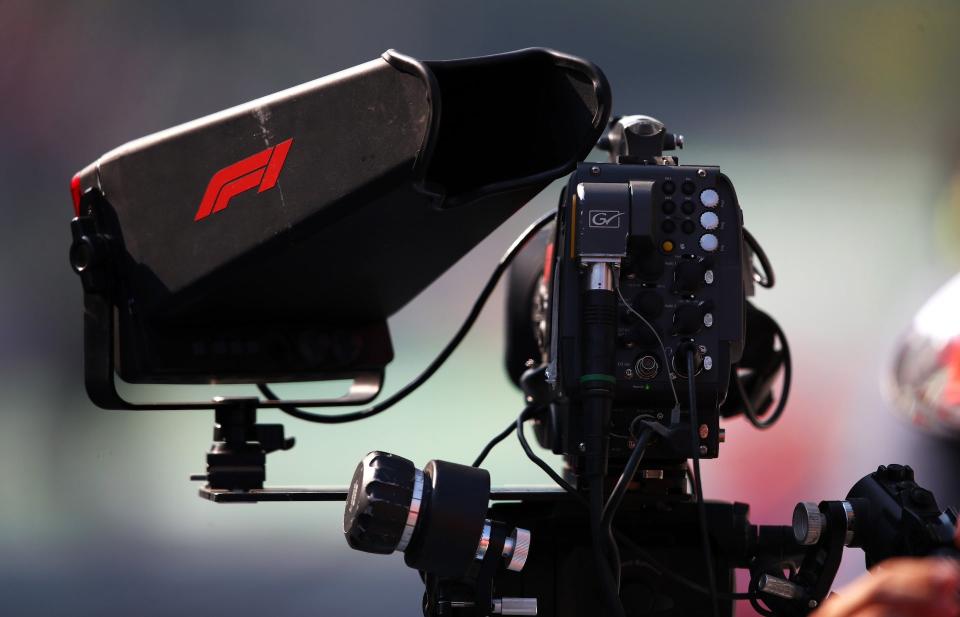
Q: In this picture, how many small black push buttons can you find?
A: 6